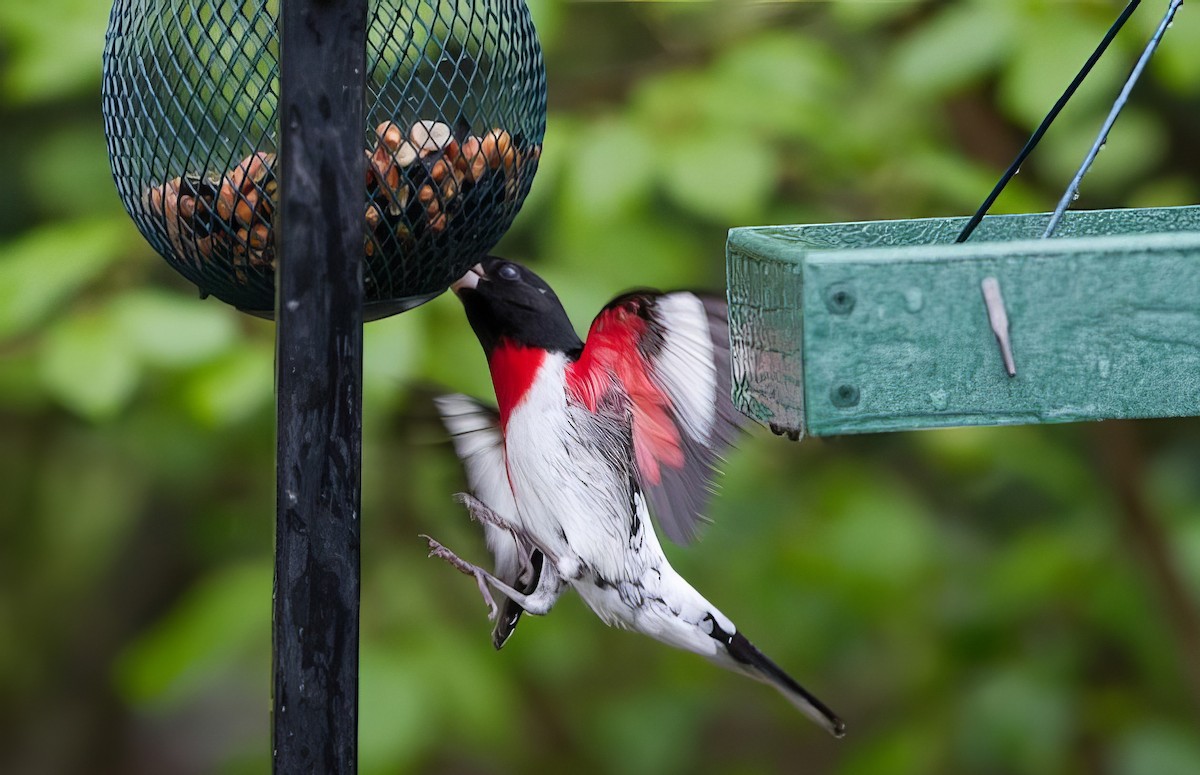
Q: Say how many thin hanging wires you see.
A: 2